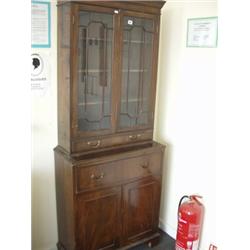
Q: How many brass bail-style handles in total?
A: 4